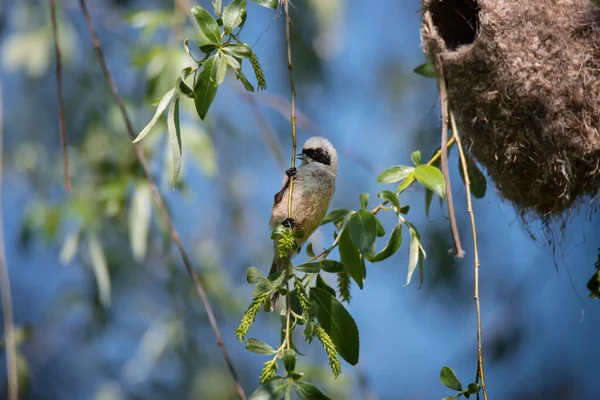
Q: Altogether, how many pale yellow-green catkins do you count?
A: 7